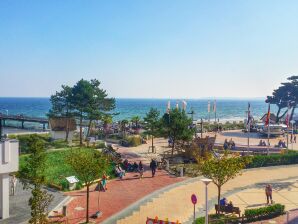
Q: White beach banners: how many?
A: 5